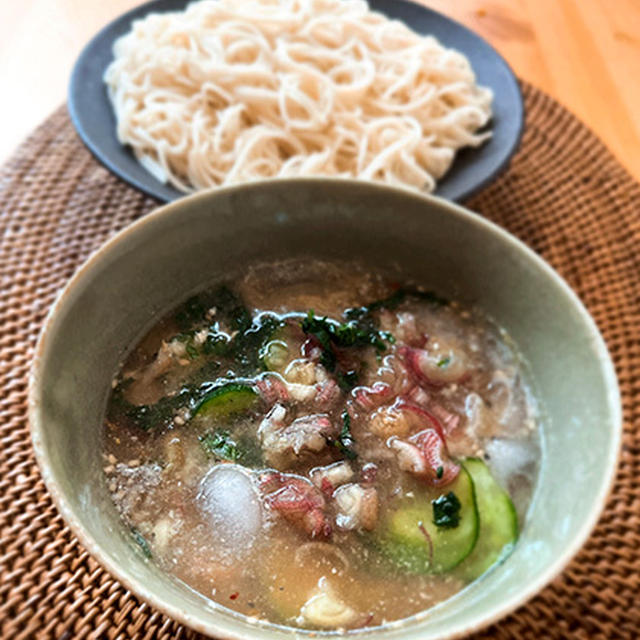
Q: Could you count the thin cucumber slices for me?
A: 3